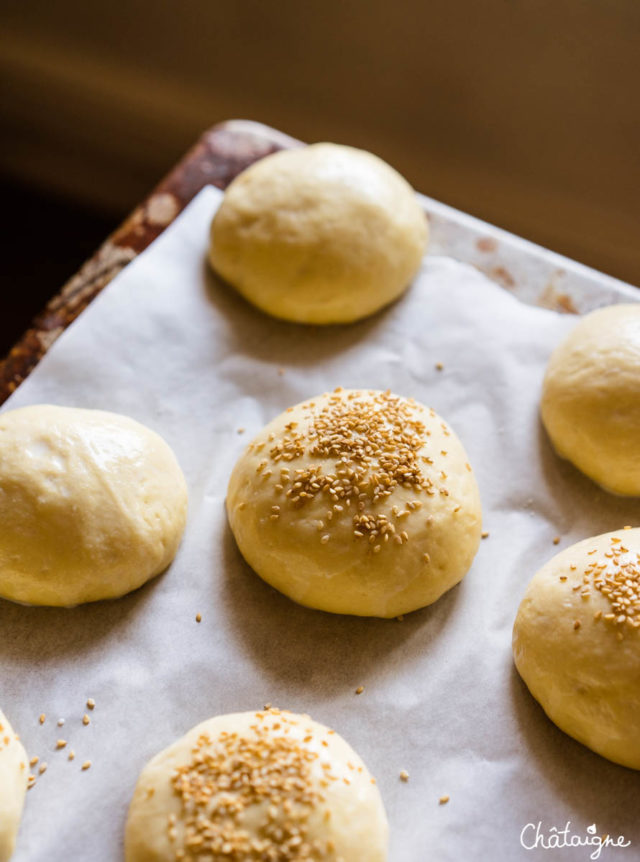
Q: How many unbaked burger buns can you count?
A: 7